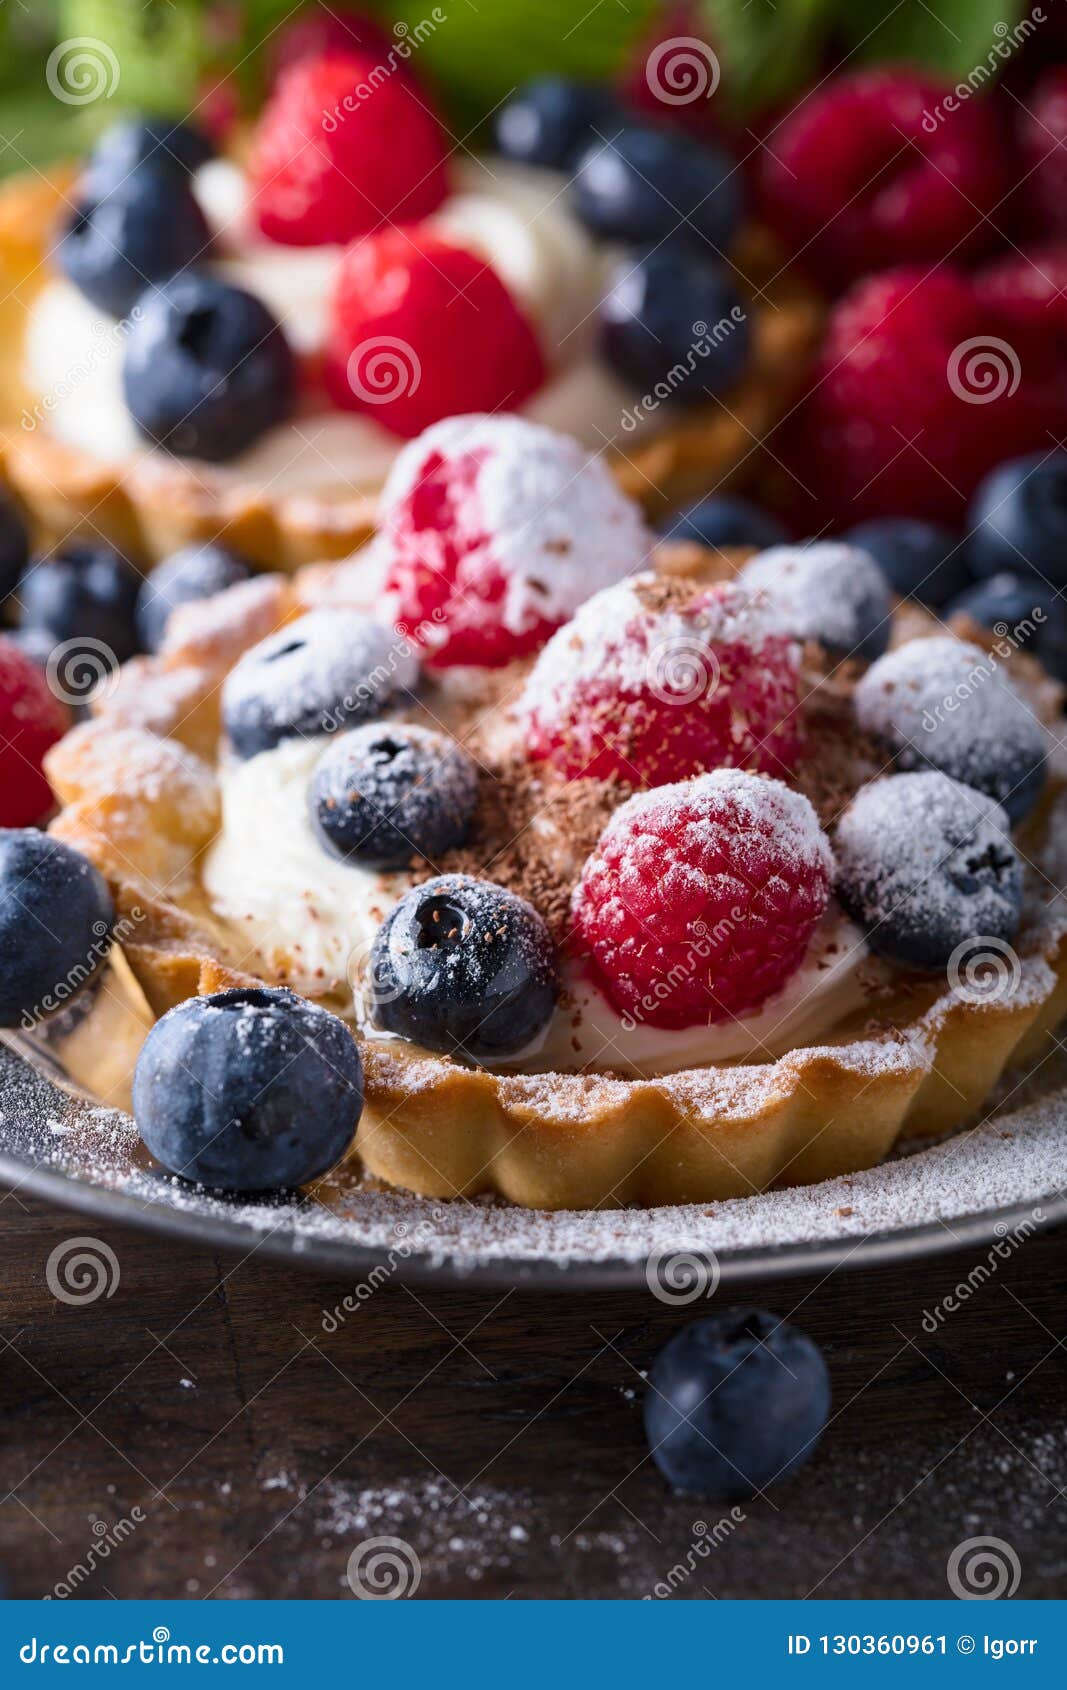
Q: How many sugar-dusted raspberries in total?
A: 3